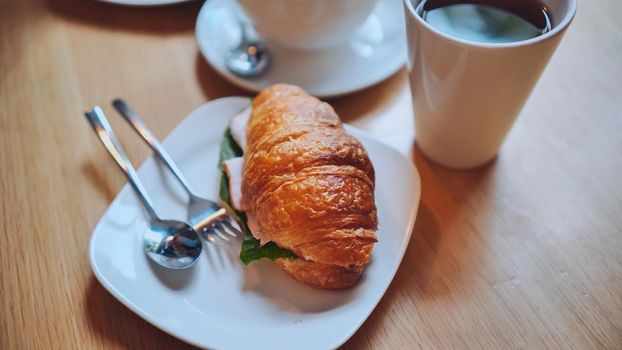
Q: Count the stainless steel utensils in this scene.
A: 3